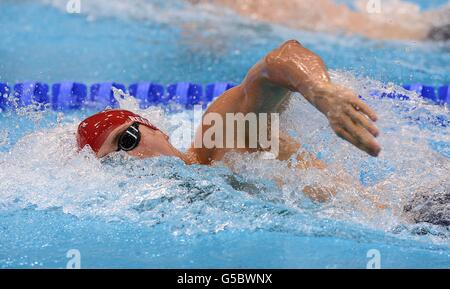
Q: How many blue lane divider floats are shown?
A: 9